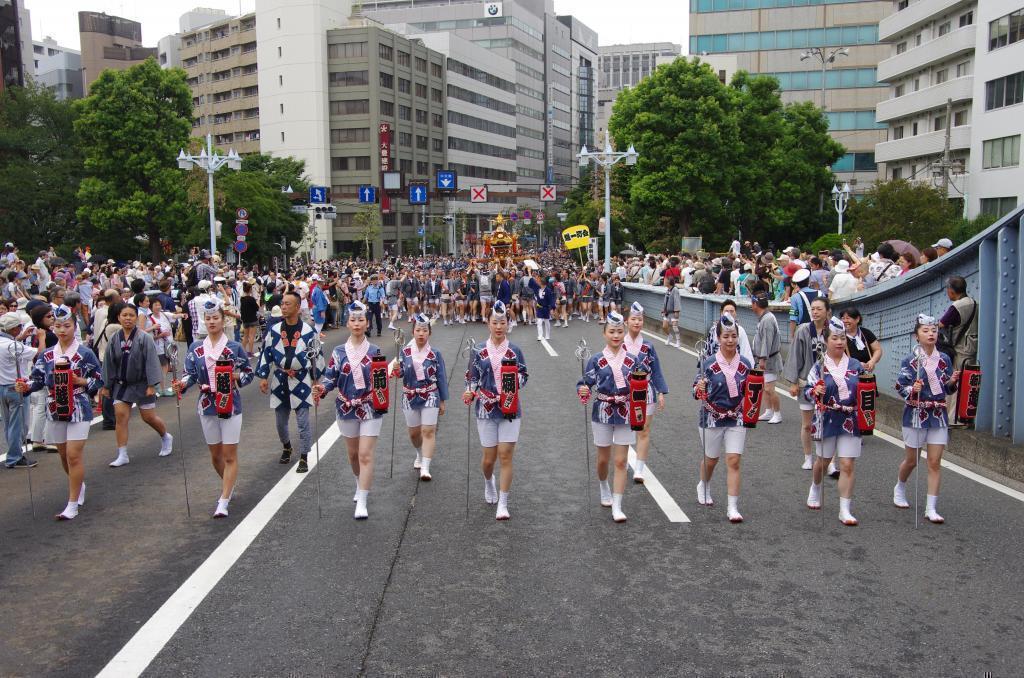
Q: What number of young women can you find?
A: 10